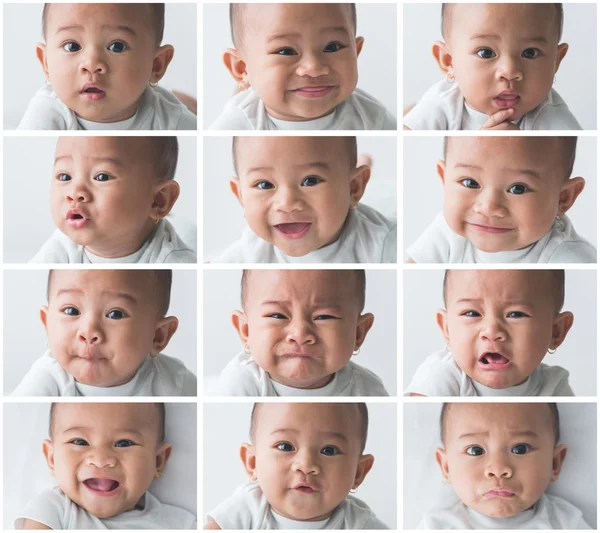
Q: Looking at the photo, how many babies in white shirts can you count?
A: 12